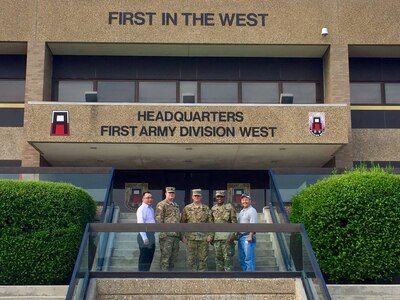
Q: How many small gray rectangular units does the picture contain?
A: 3